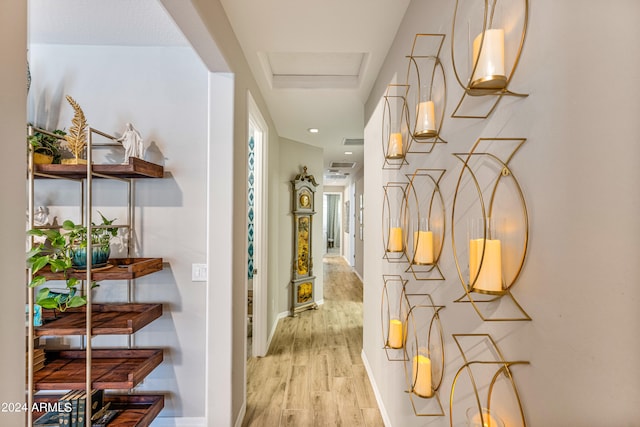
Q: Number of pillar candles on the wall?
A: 9